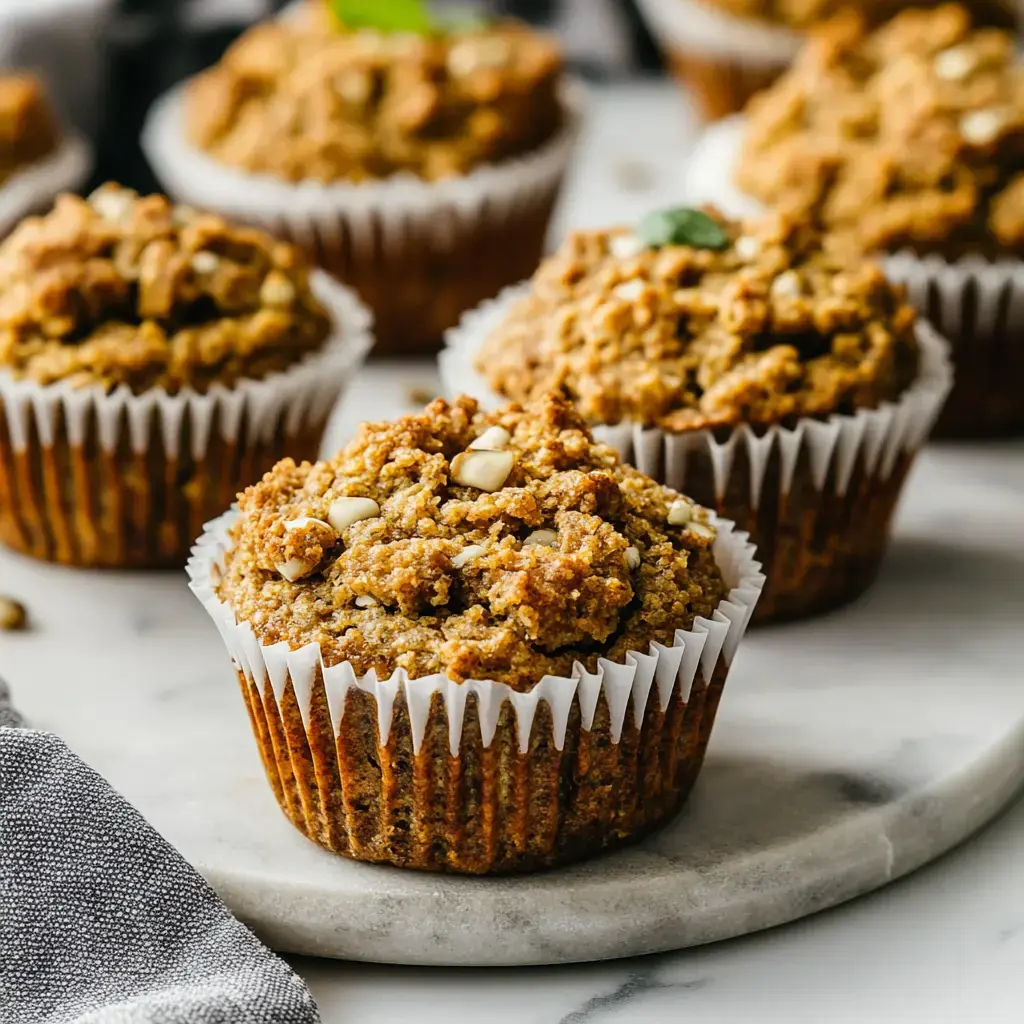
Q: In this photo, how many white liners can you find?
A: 7